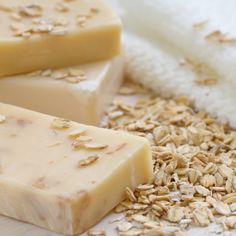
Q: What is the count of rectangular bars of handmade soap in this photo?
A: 3